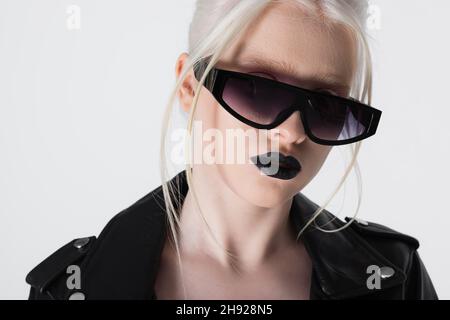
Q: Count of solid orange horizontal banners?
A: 0